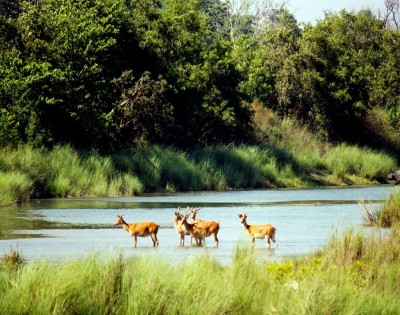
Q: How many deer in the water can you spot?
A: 5